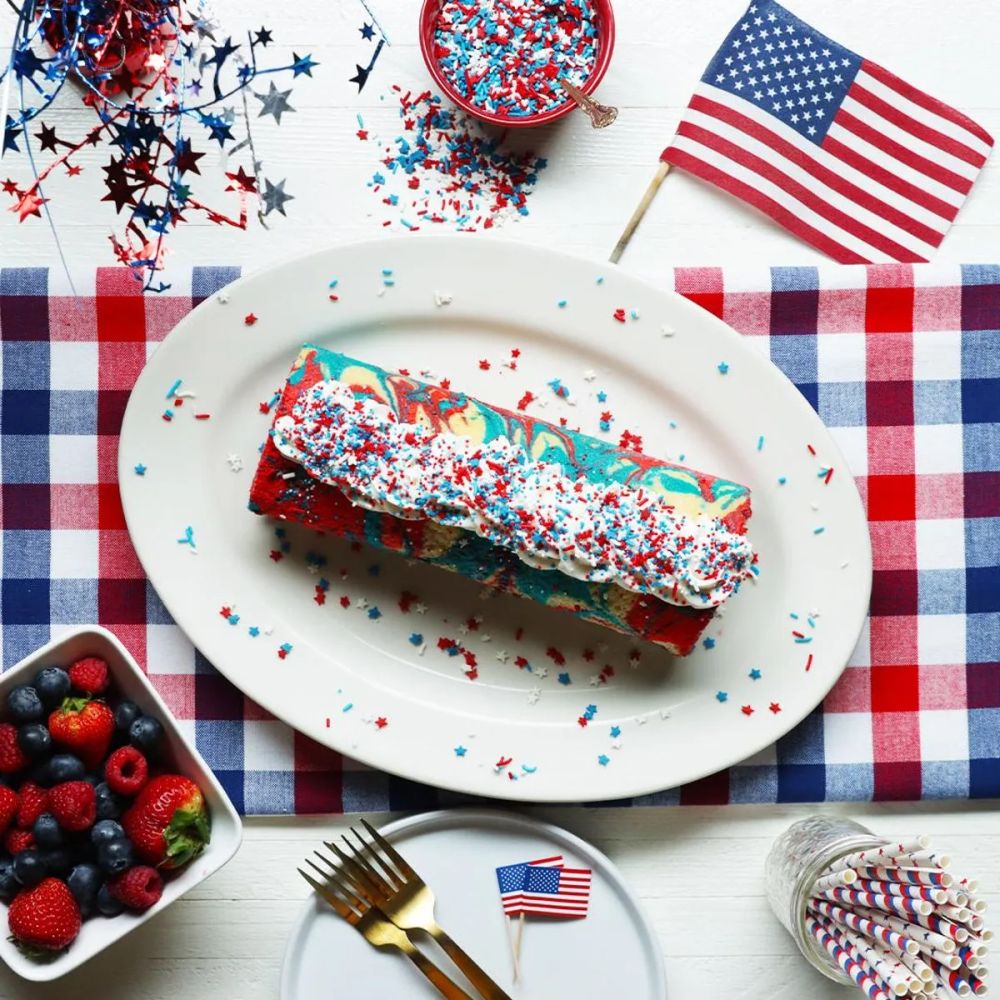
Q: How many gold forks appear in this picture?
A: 2